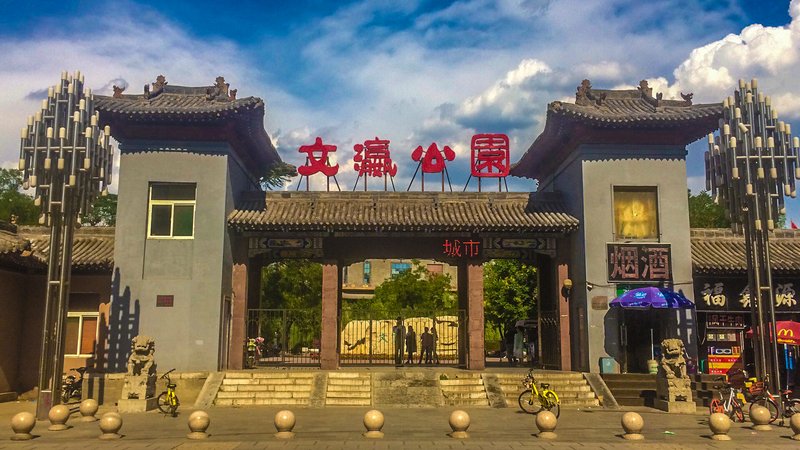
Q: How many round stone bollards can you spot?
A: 13